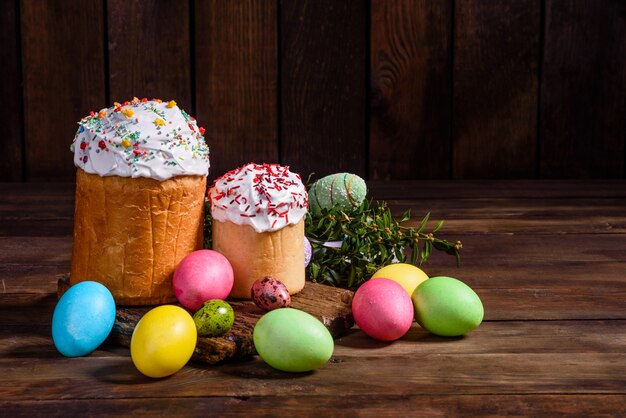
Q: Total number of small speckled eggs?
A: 2